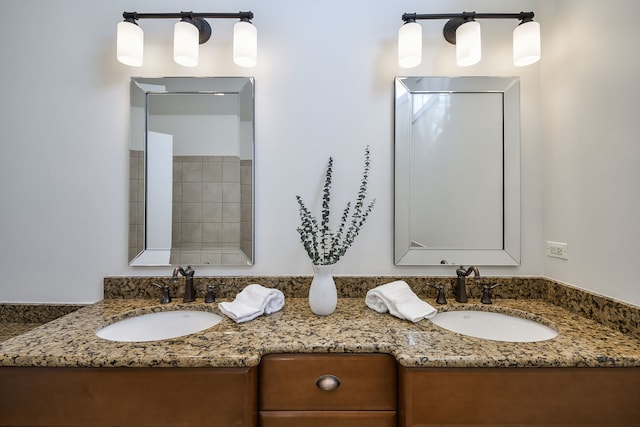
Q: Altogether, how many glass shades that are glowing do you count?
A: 6